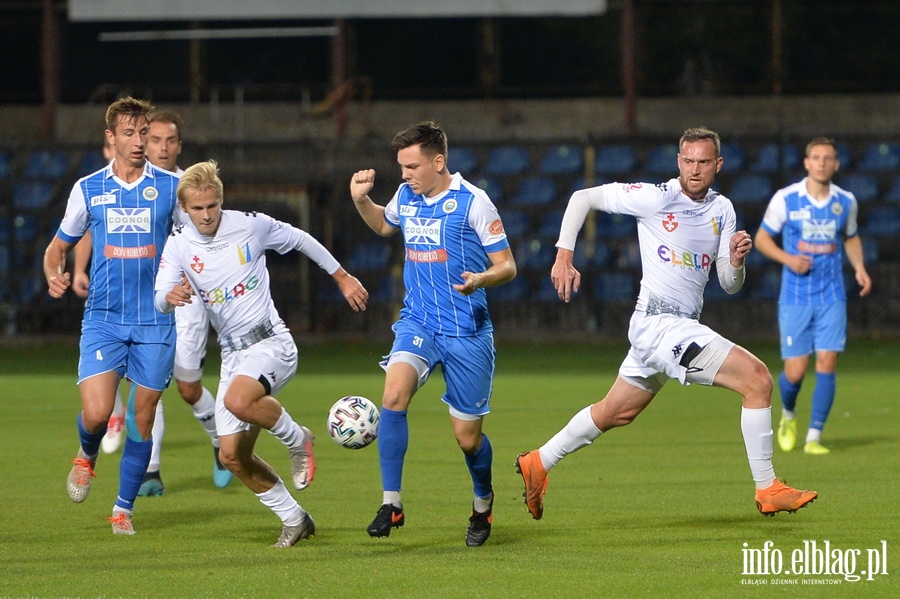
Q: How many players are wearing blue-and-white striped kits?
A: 3